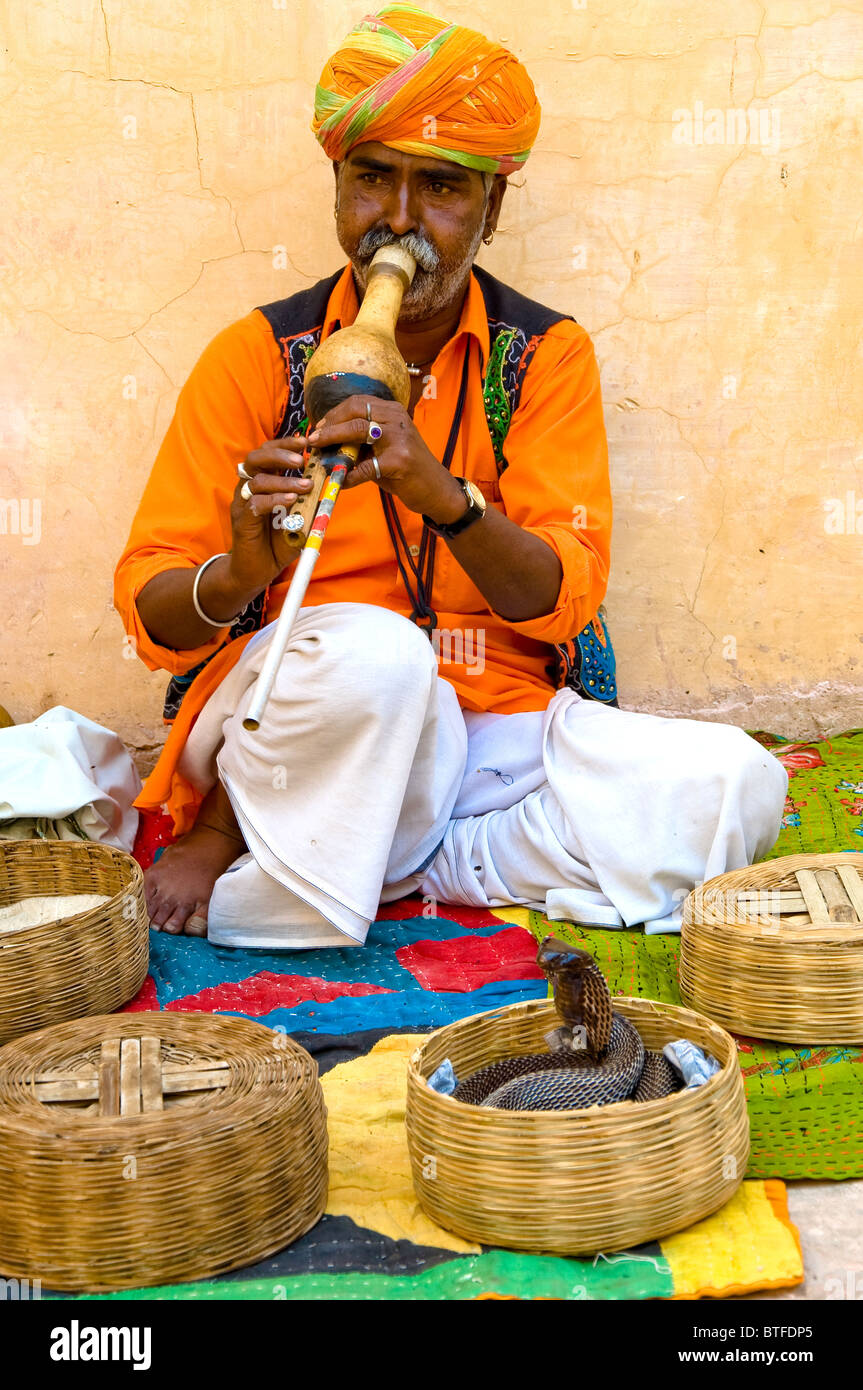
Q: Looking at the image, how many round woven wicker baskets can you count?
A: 4